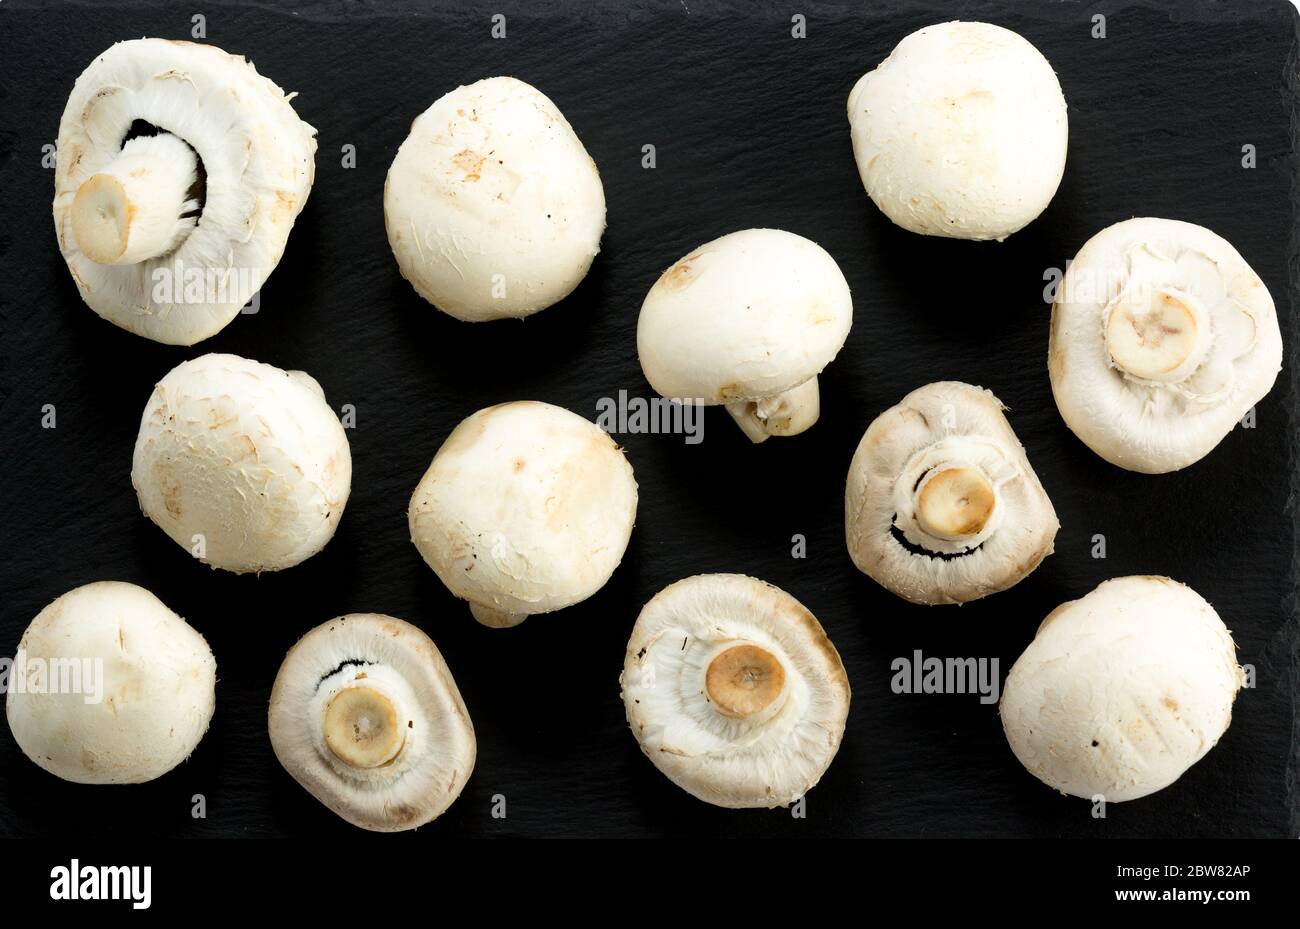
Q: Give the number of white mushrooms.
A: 12